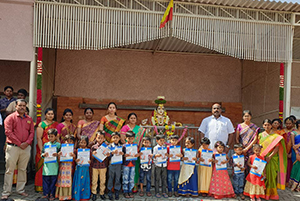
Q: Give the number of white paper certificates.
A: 14